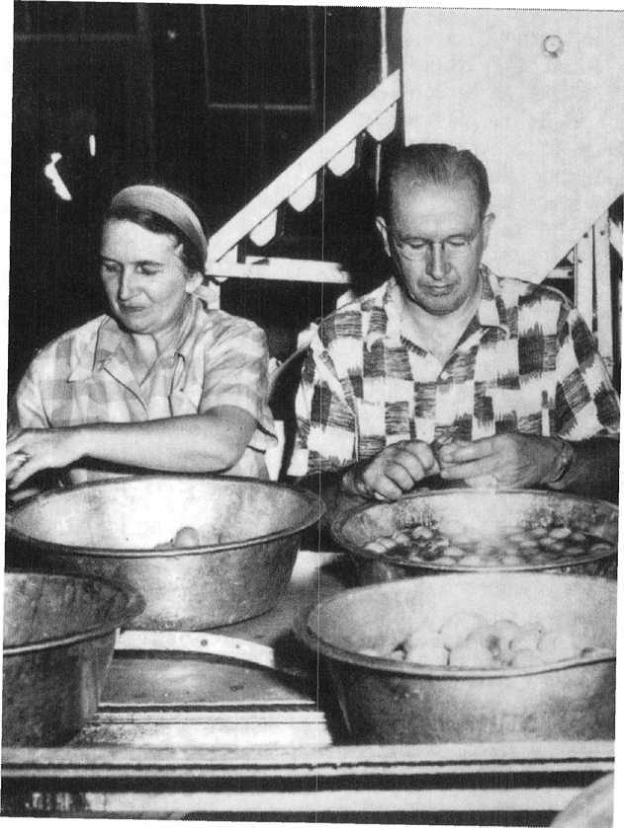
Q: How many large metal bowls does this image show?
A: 4